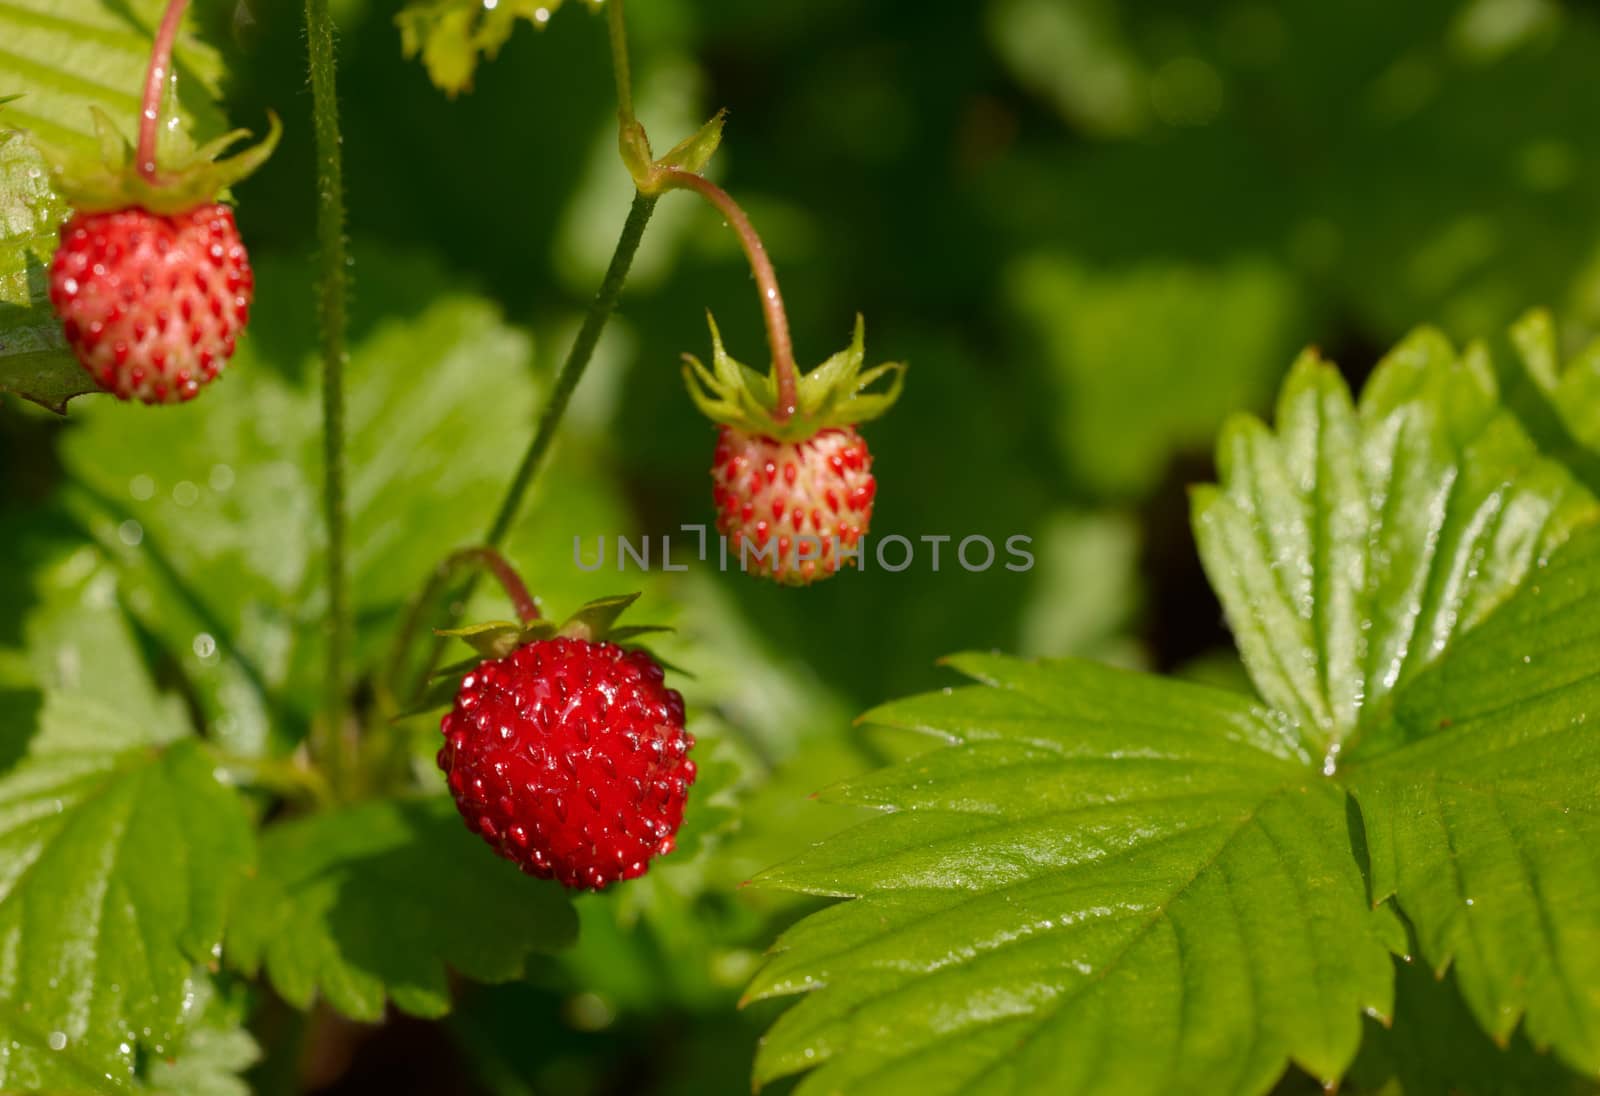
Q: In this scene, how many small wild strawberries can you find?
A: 3